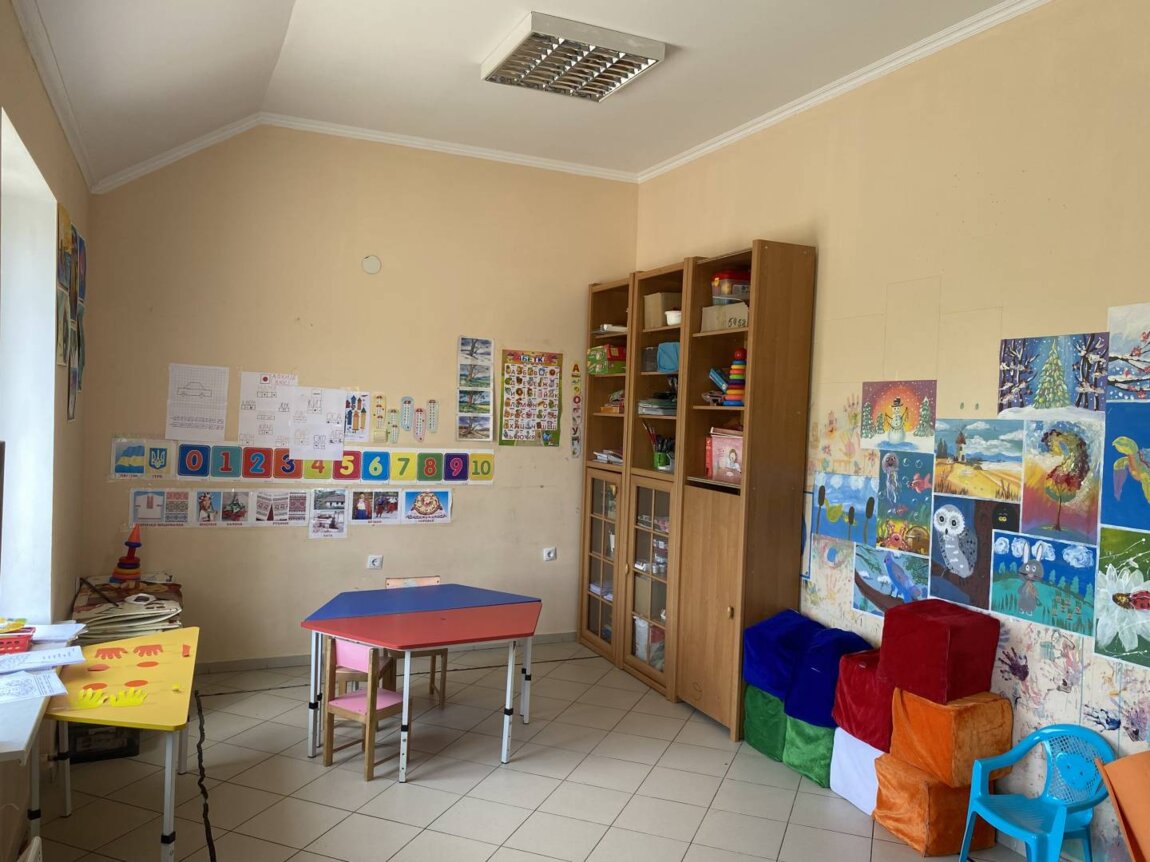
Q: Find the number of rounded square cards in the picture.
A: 11